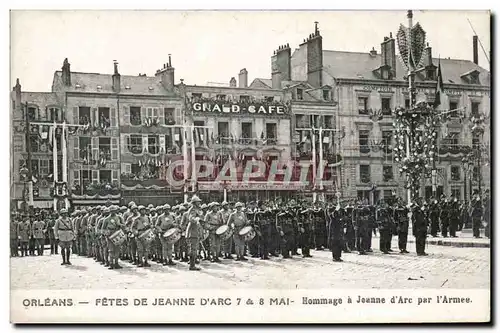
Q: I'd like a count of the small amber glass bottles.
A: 0